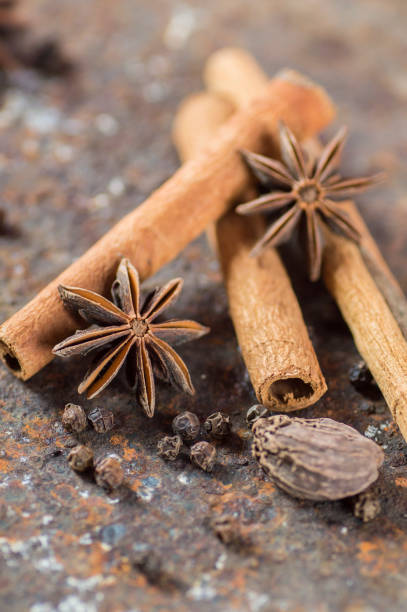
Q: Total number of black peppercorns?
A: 11